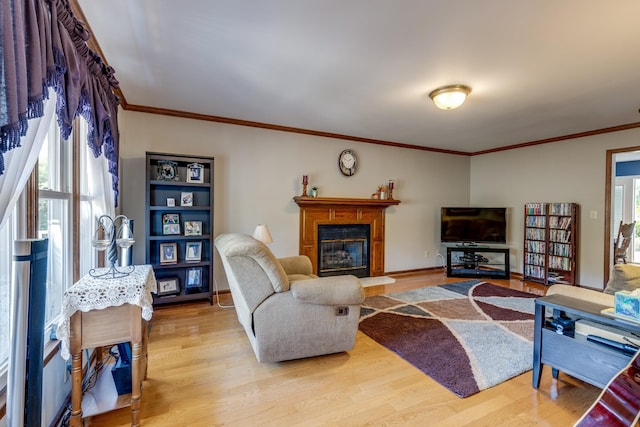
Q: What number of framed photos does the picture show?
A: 10